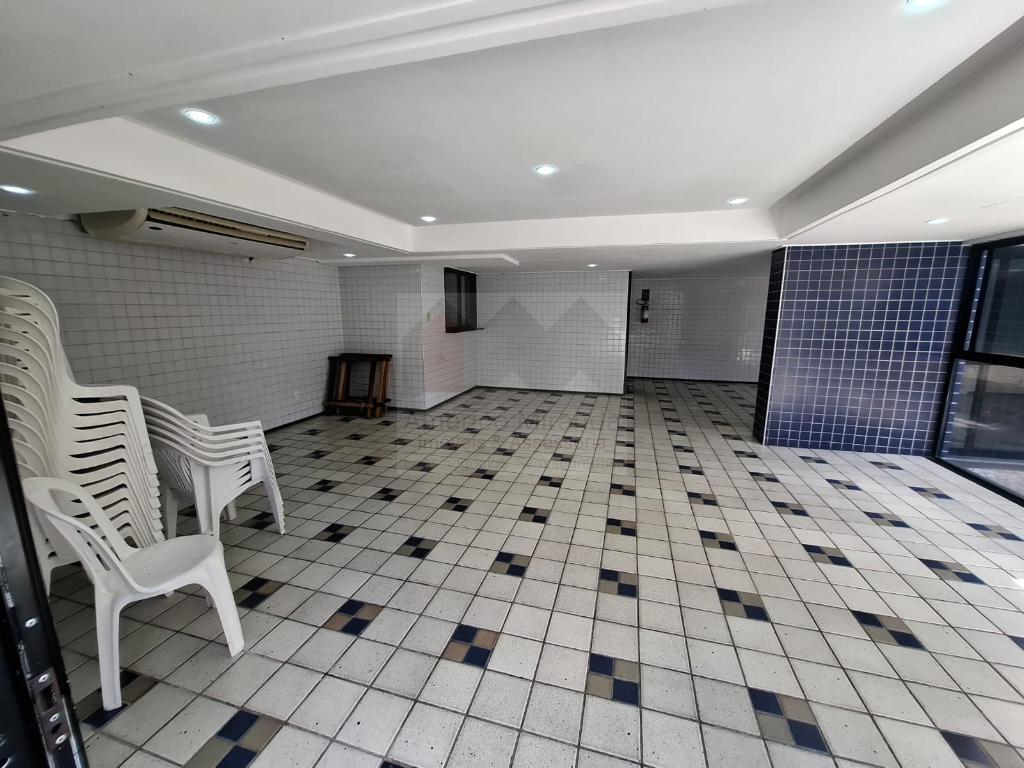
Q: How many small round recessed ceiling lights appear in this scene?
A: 9